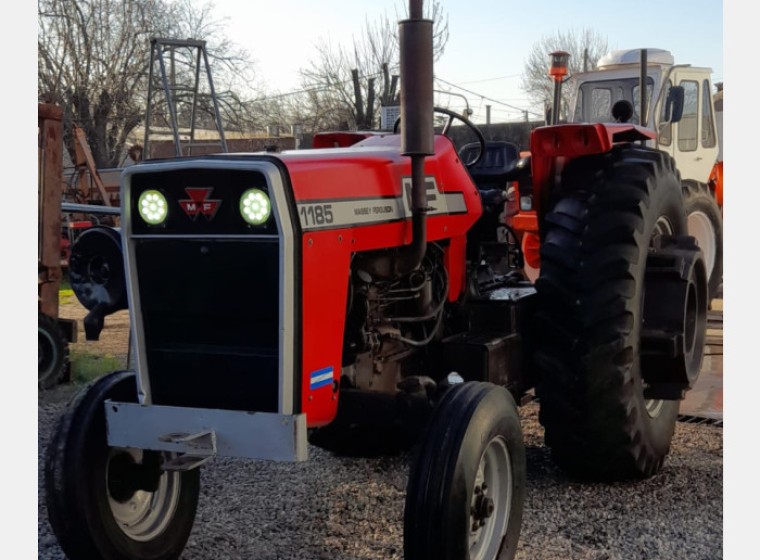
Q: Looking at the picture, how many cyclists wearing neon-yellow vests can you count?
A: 0